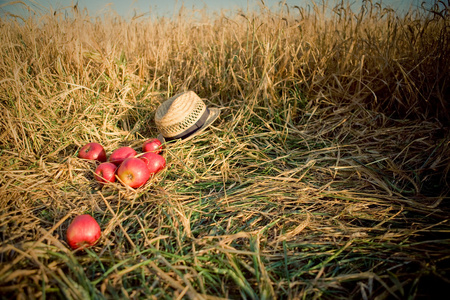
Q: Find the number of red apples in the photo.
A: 7